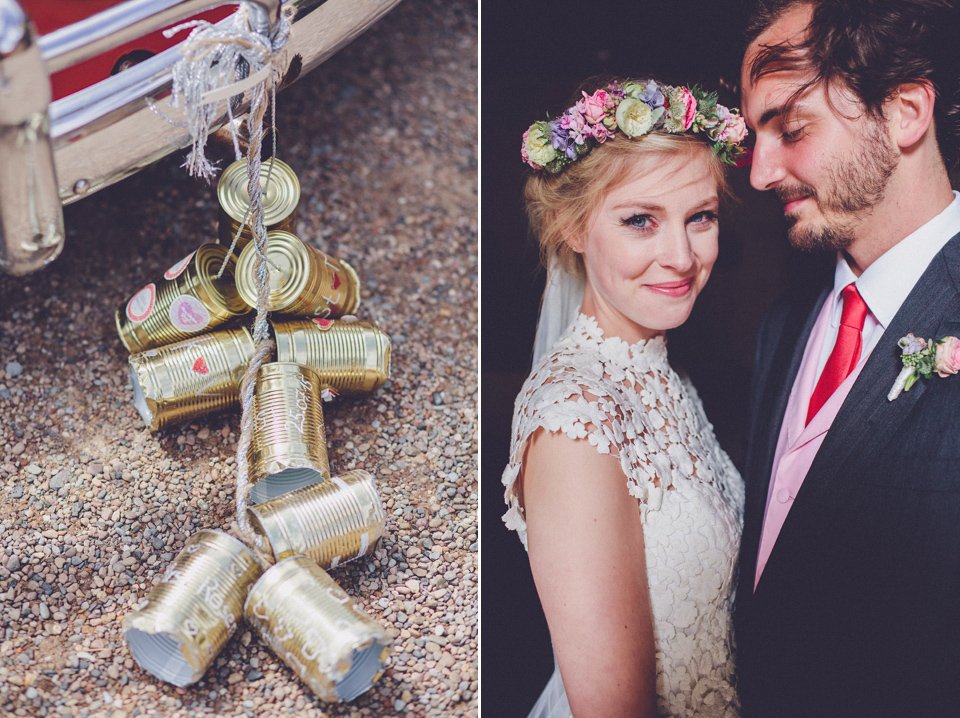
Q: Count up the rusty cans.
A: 0